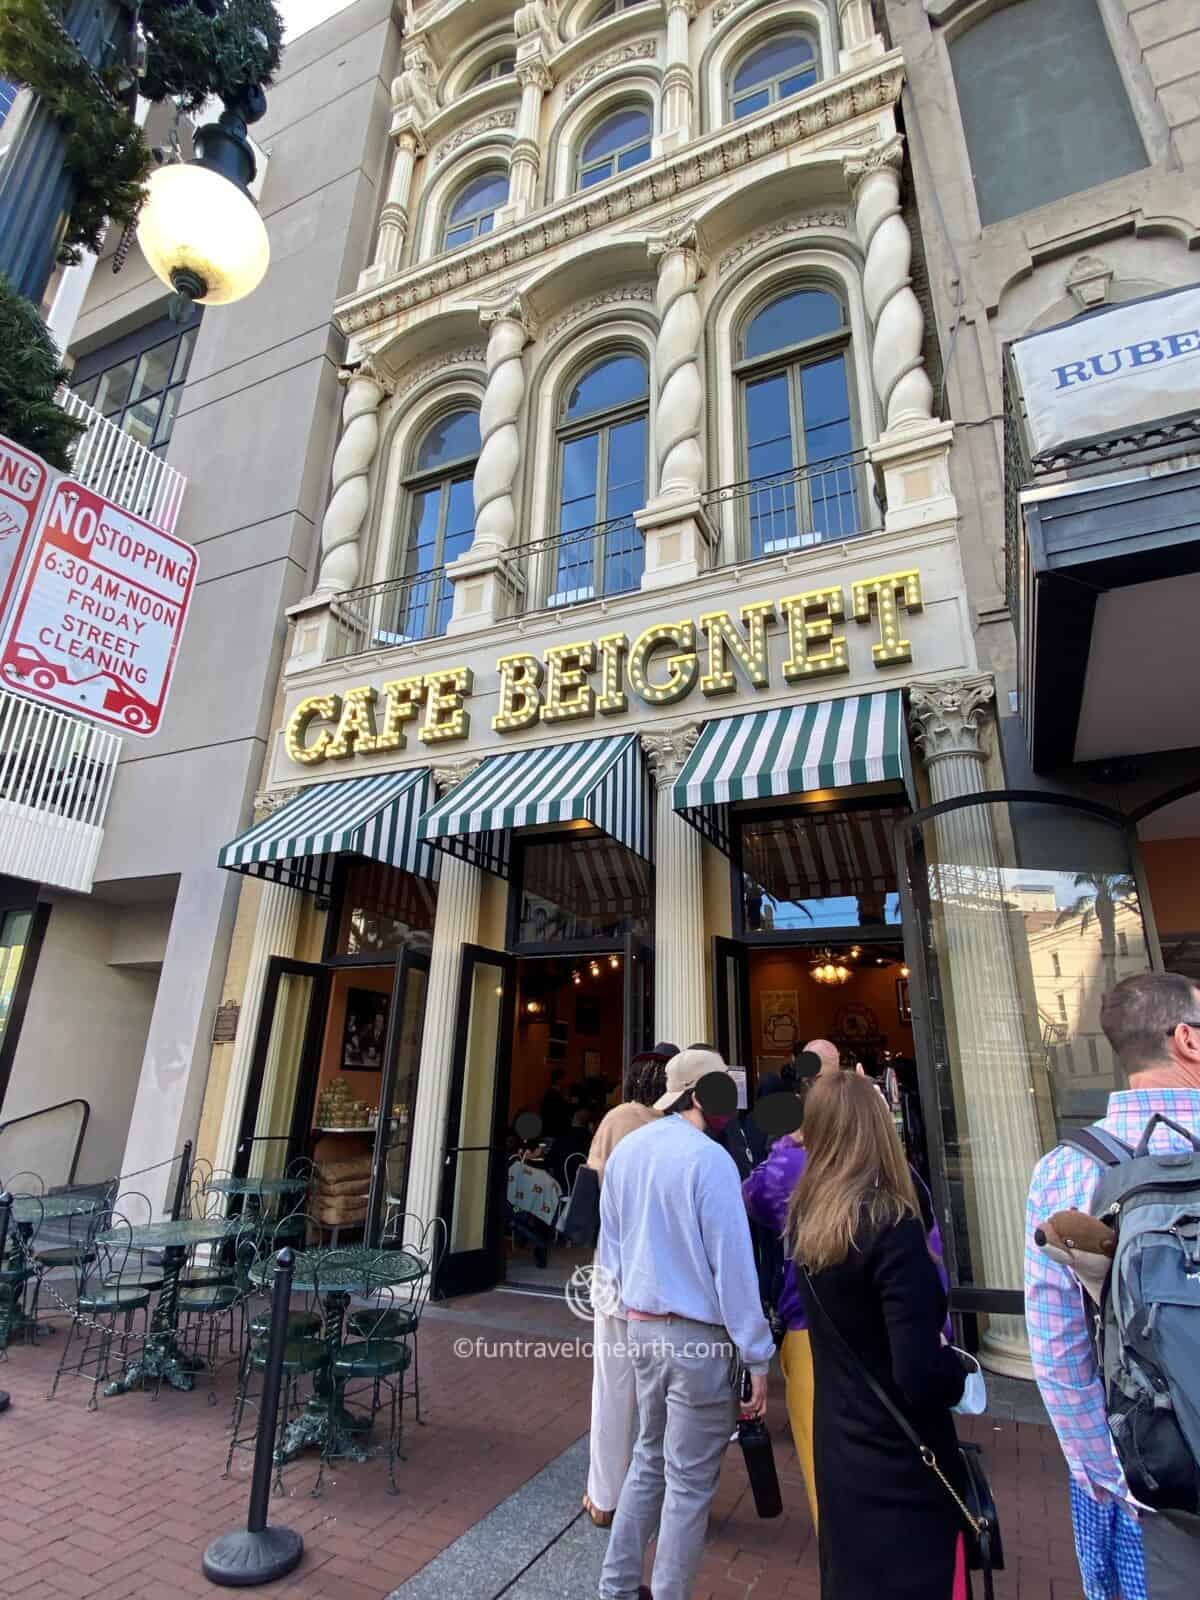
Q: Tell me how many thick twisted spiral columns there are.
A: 4